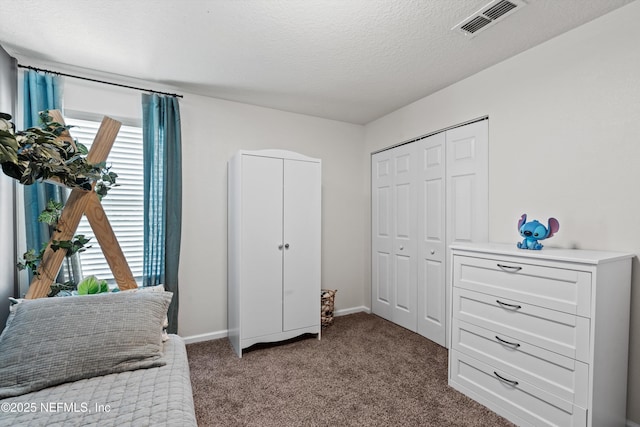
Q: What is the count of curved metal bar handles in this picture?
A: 4